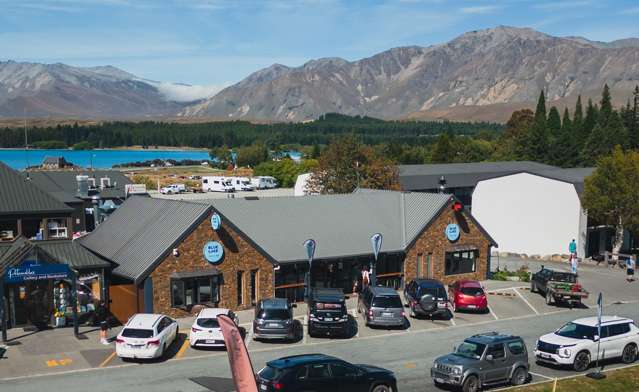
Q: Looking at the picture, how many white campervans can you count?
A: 3